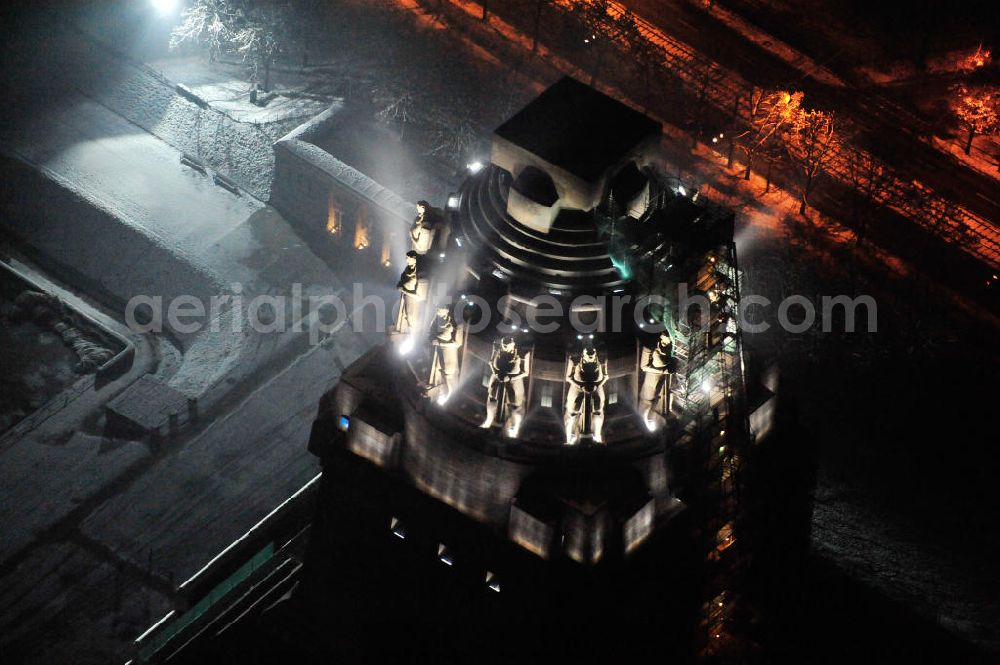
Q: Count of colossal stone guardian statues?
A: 6